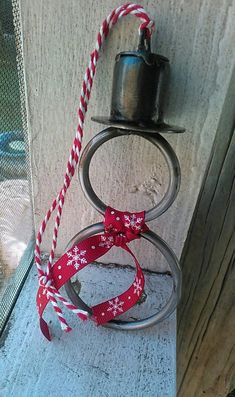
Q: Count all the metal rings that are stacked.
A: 2